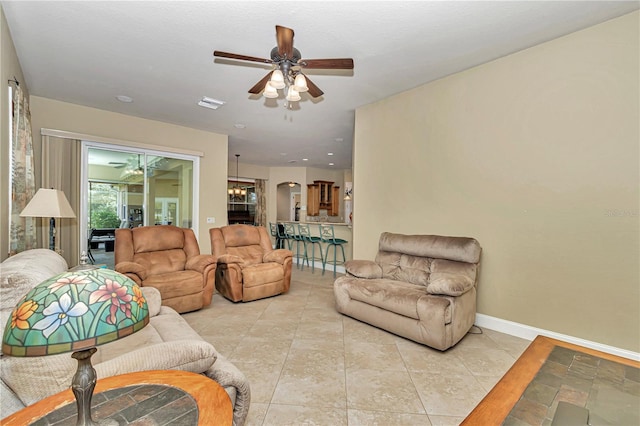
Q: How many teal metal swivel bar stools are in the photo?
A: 4